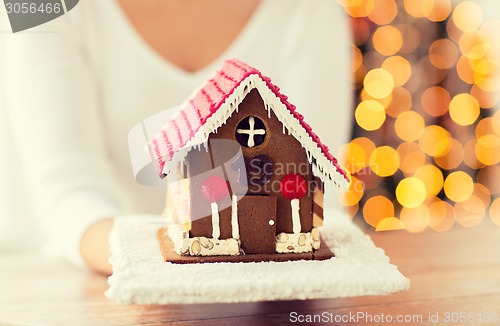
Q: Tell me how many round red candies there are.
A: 2